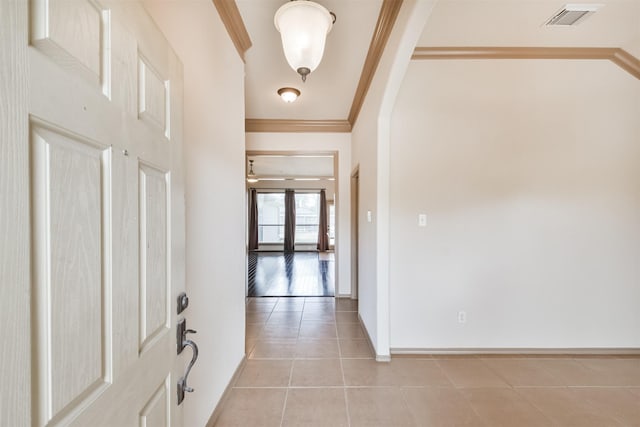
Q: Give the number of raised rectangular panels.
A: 5